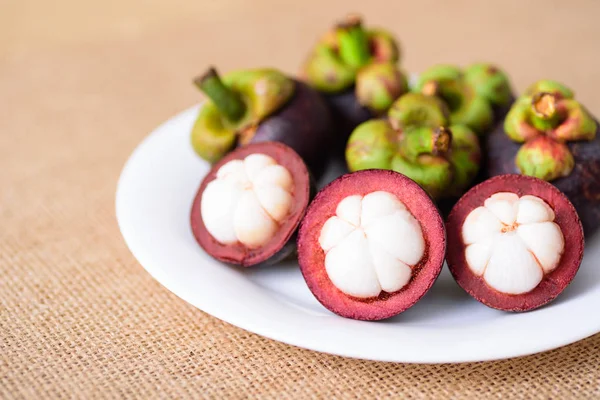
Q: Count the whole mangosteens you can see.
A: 5